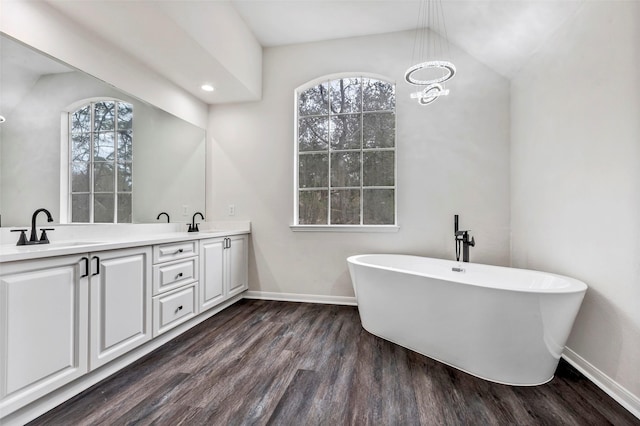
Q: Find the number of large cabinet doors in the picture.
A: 4